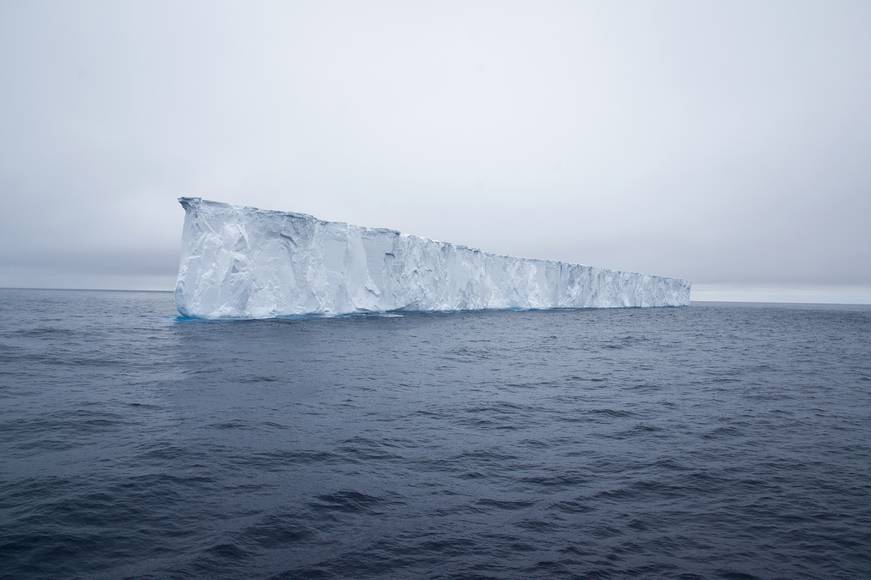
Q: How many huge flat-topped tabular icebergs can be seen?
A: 1